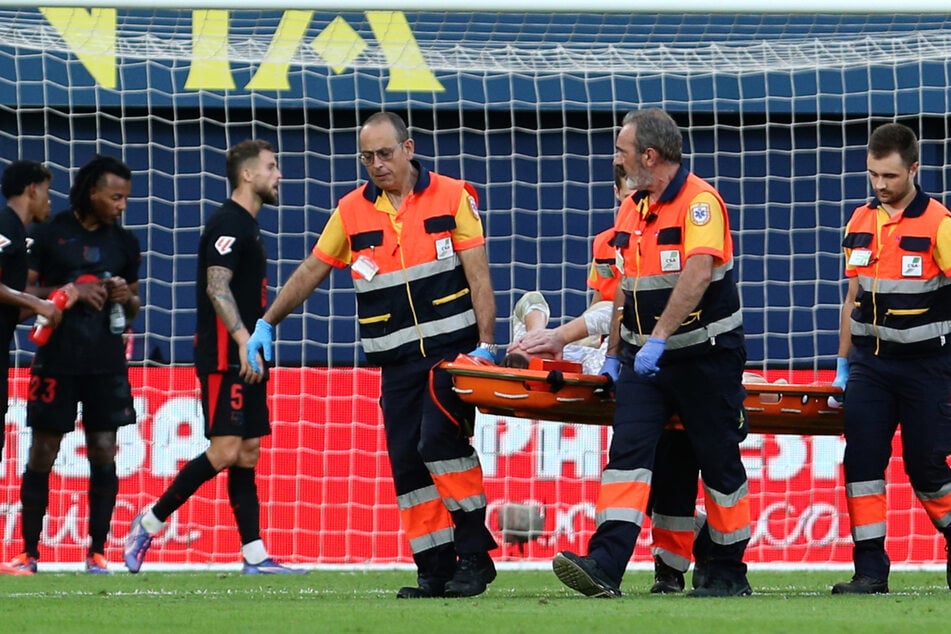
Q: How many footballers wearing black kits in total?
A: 3